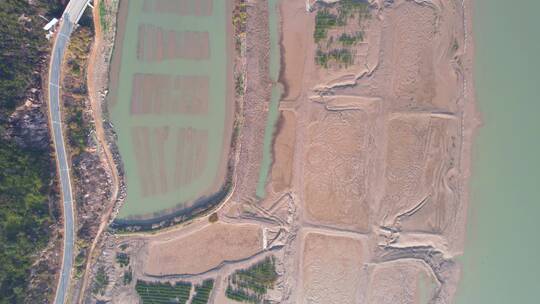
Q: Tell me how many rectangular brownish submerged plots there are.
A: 4